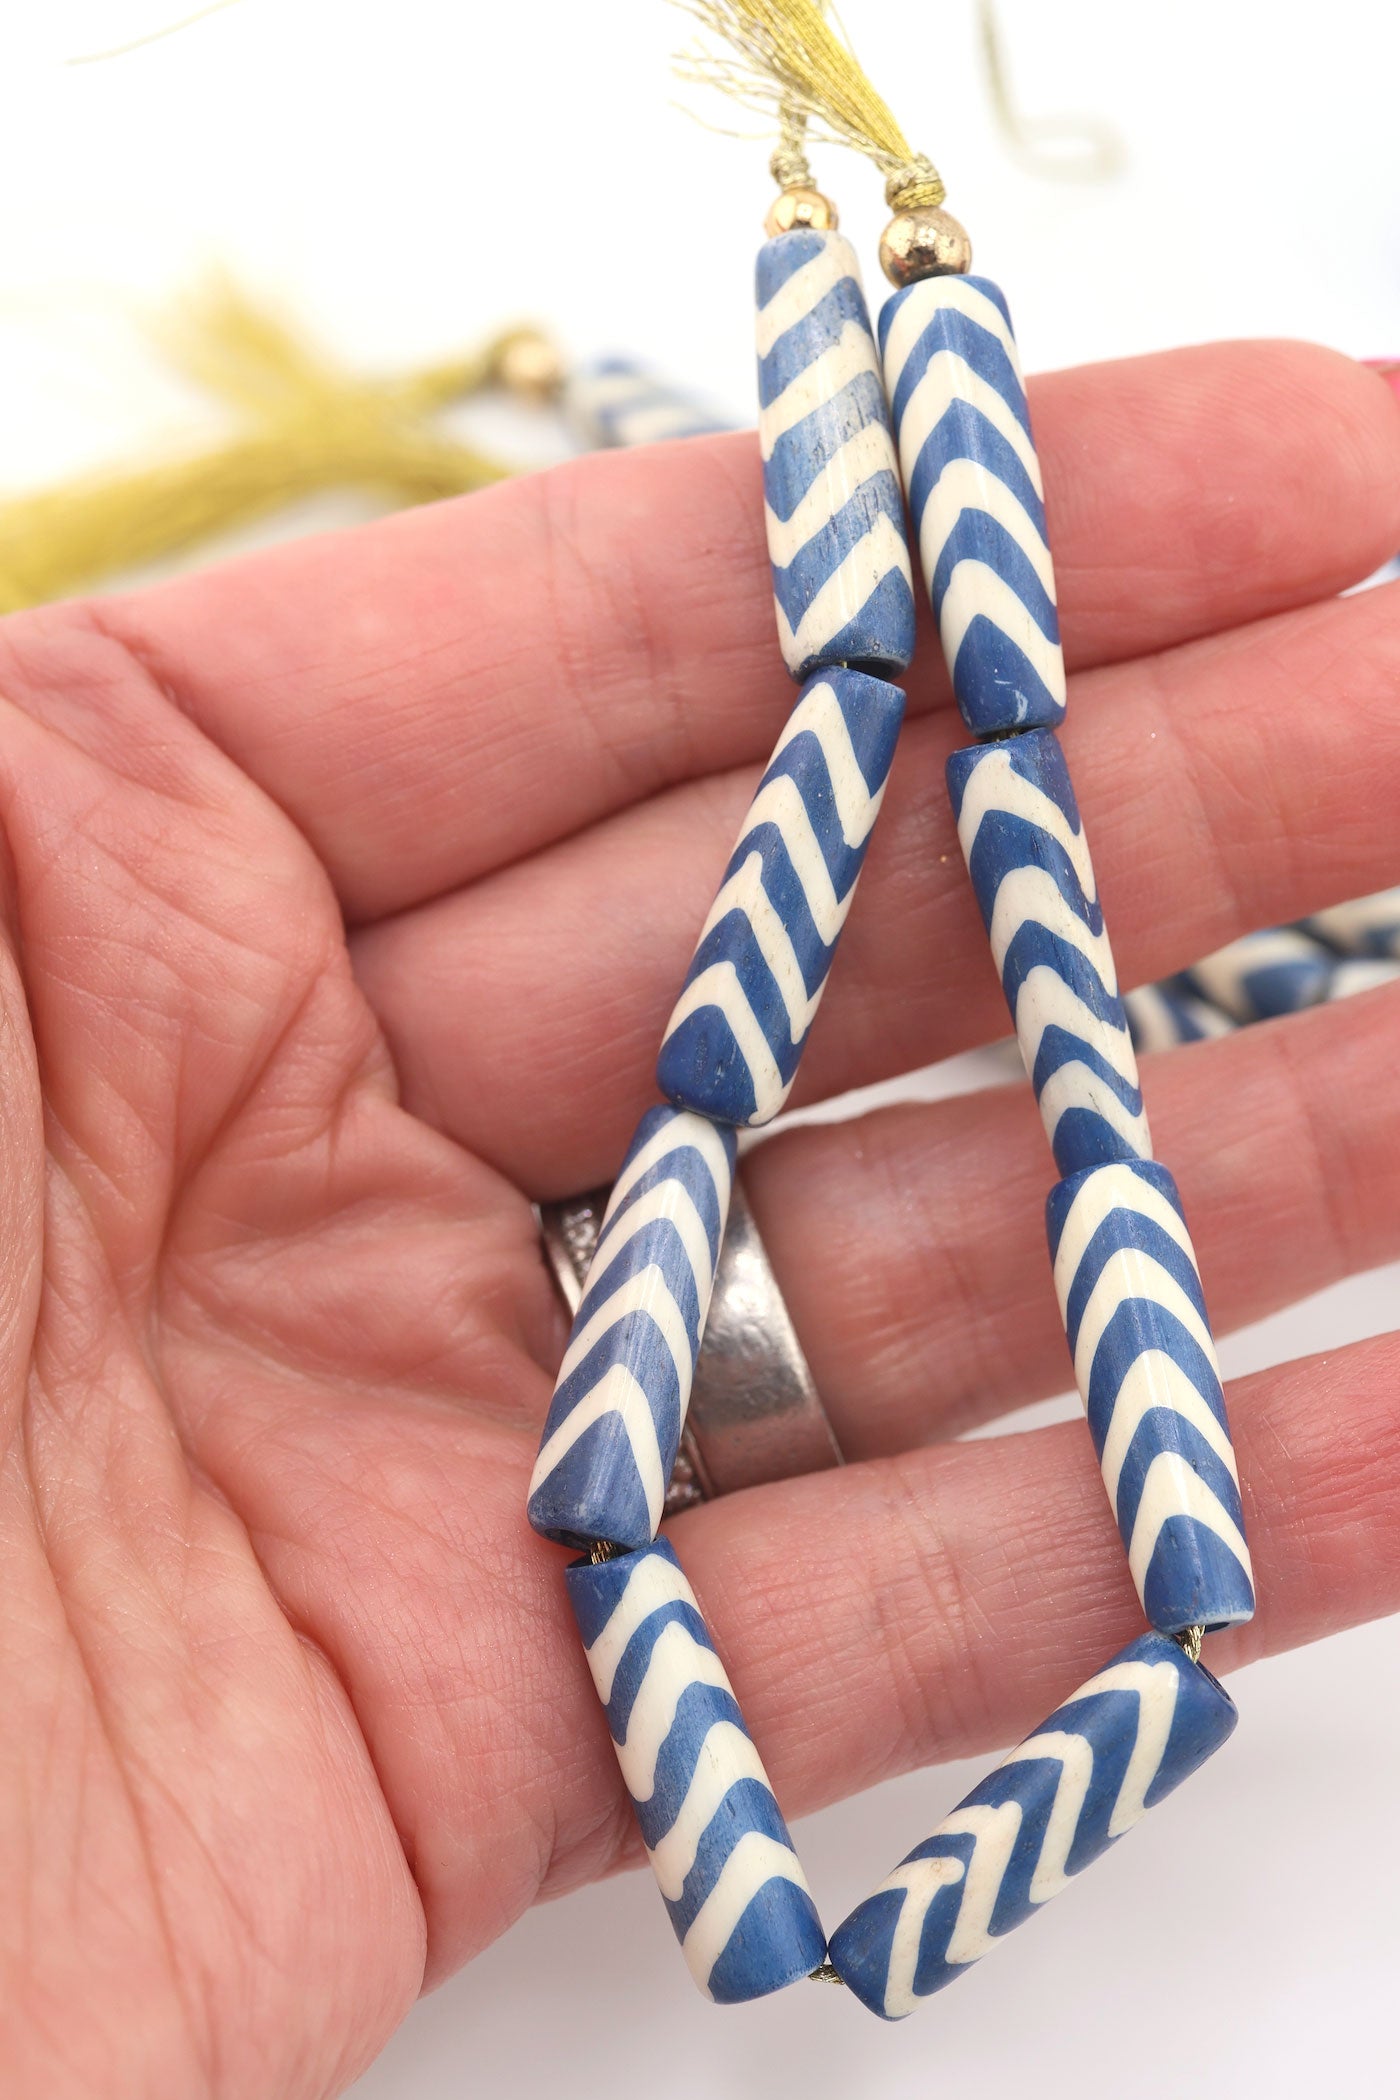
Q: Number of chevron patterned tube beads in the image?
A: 8